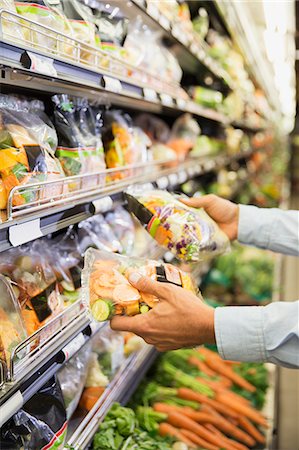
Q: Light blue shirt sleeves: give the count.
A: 2